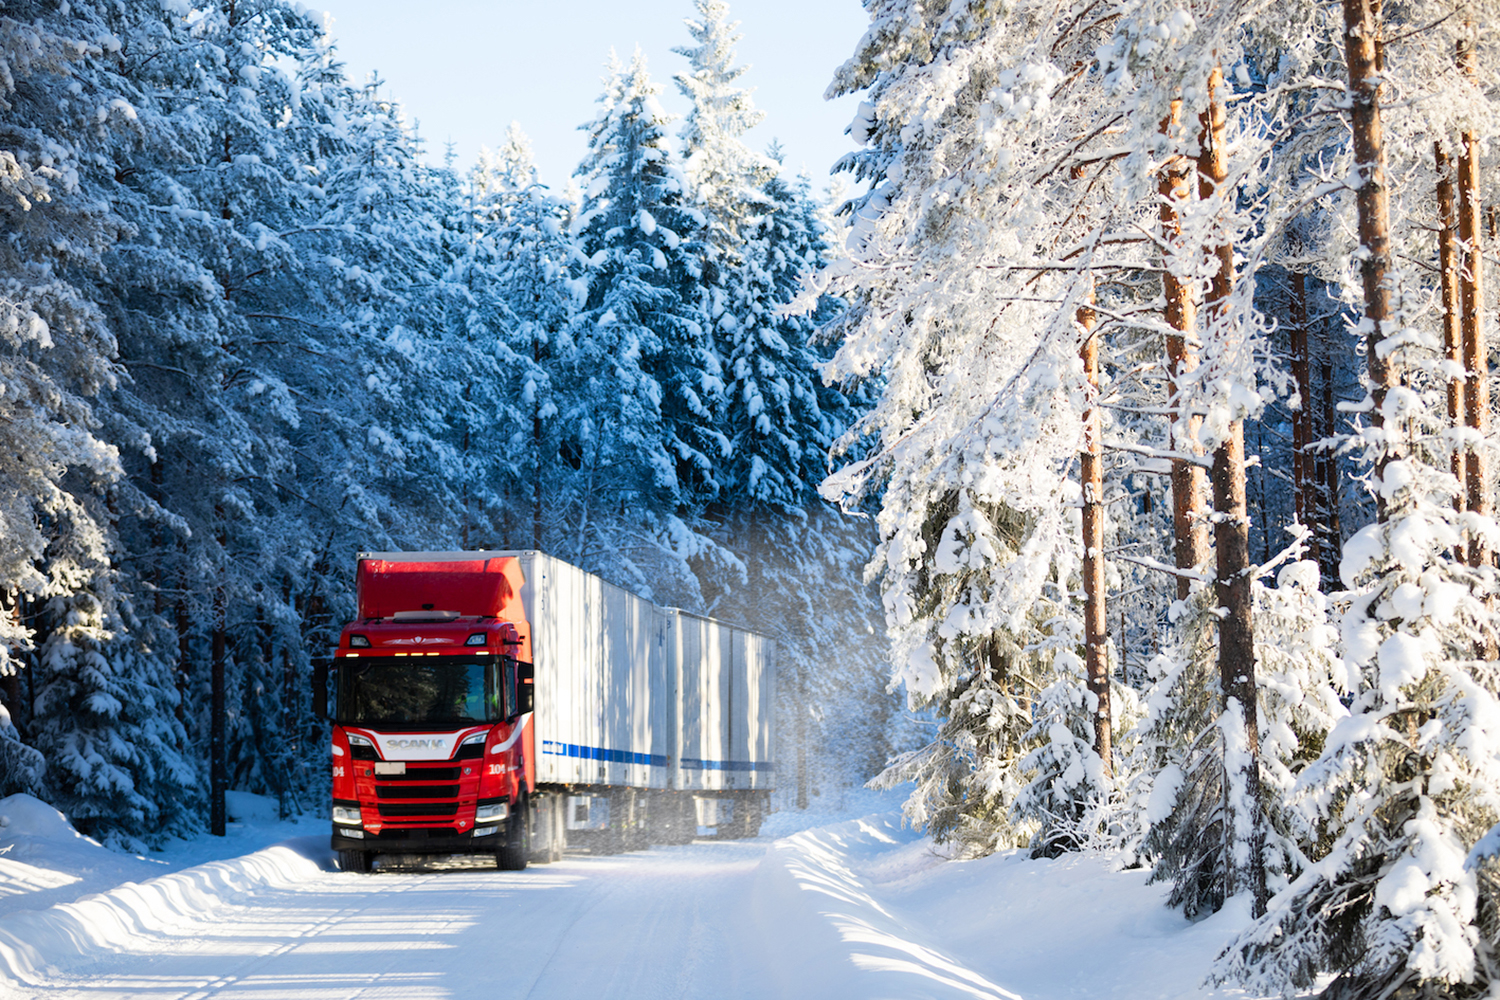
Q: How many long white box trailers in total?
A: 2